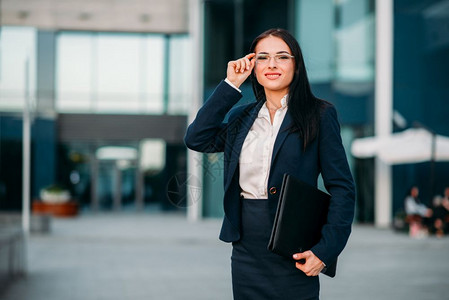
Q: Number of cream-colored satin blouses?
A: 1